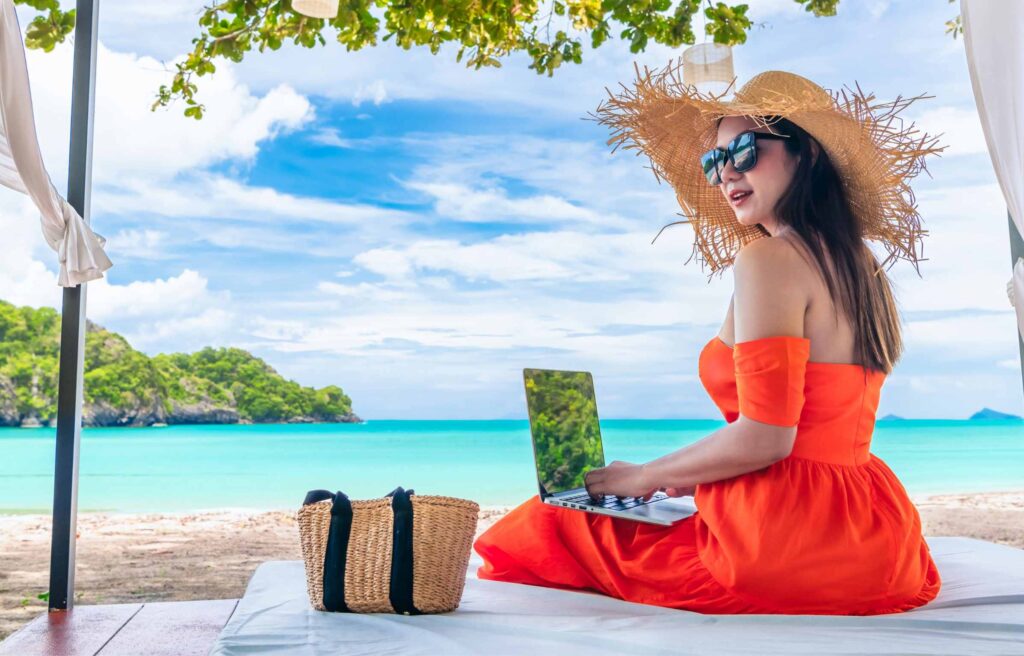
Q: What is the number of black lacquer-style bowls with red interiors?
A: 0